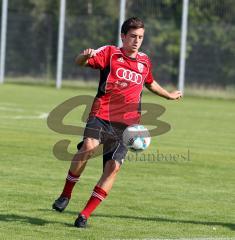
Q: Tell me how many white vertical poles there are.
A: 4